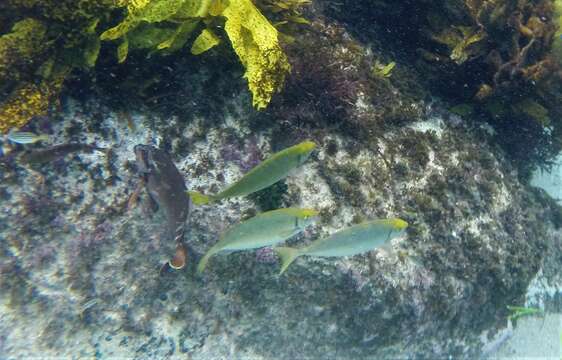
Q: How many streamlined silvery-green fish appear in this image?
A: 3